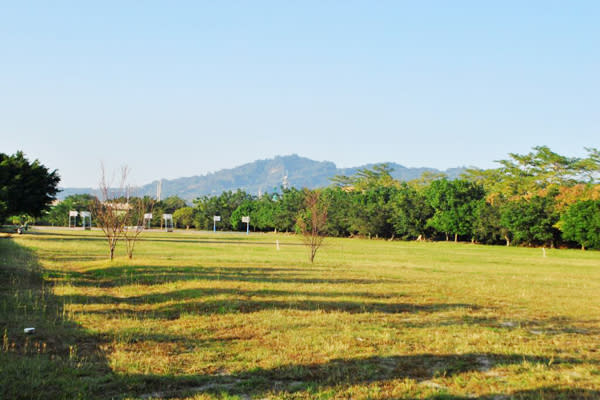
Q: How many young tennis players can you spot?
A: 0